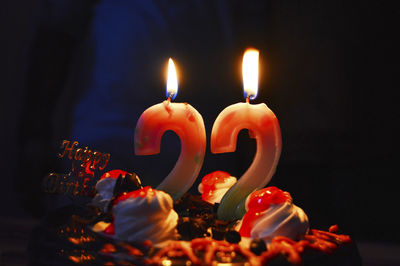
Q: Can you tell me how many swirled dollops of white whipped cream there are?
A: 4